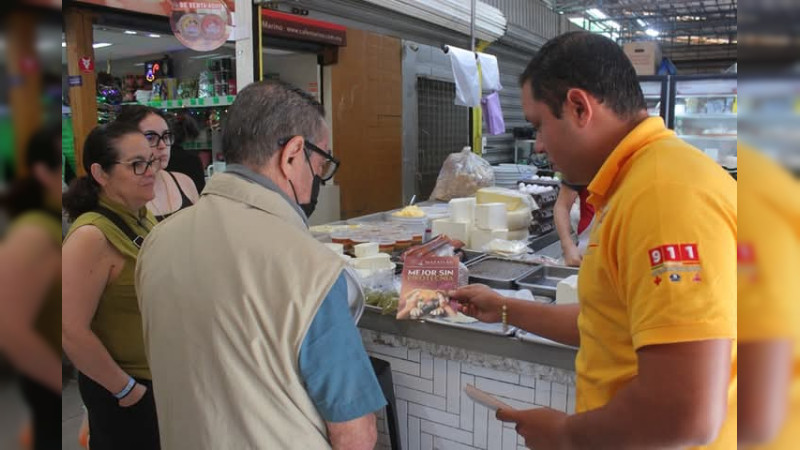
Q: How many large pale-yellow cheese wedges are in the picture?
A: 1